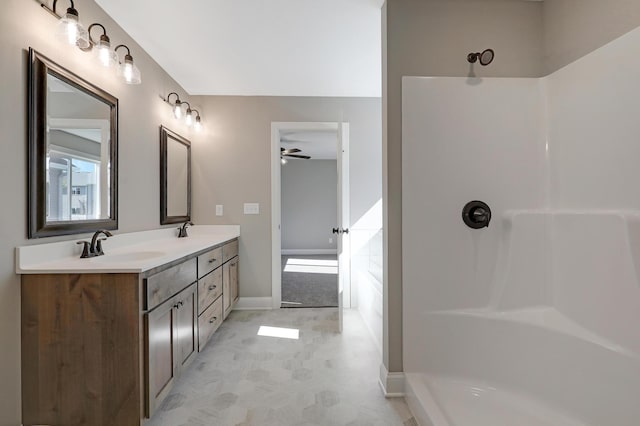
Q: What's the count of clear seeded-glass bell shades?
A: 6